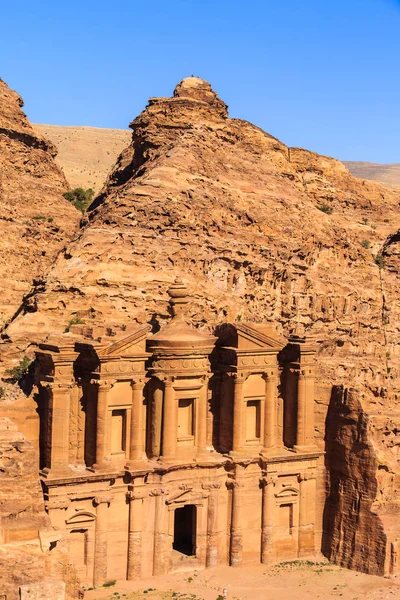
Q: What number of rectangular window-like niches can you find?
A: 5